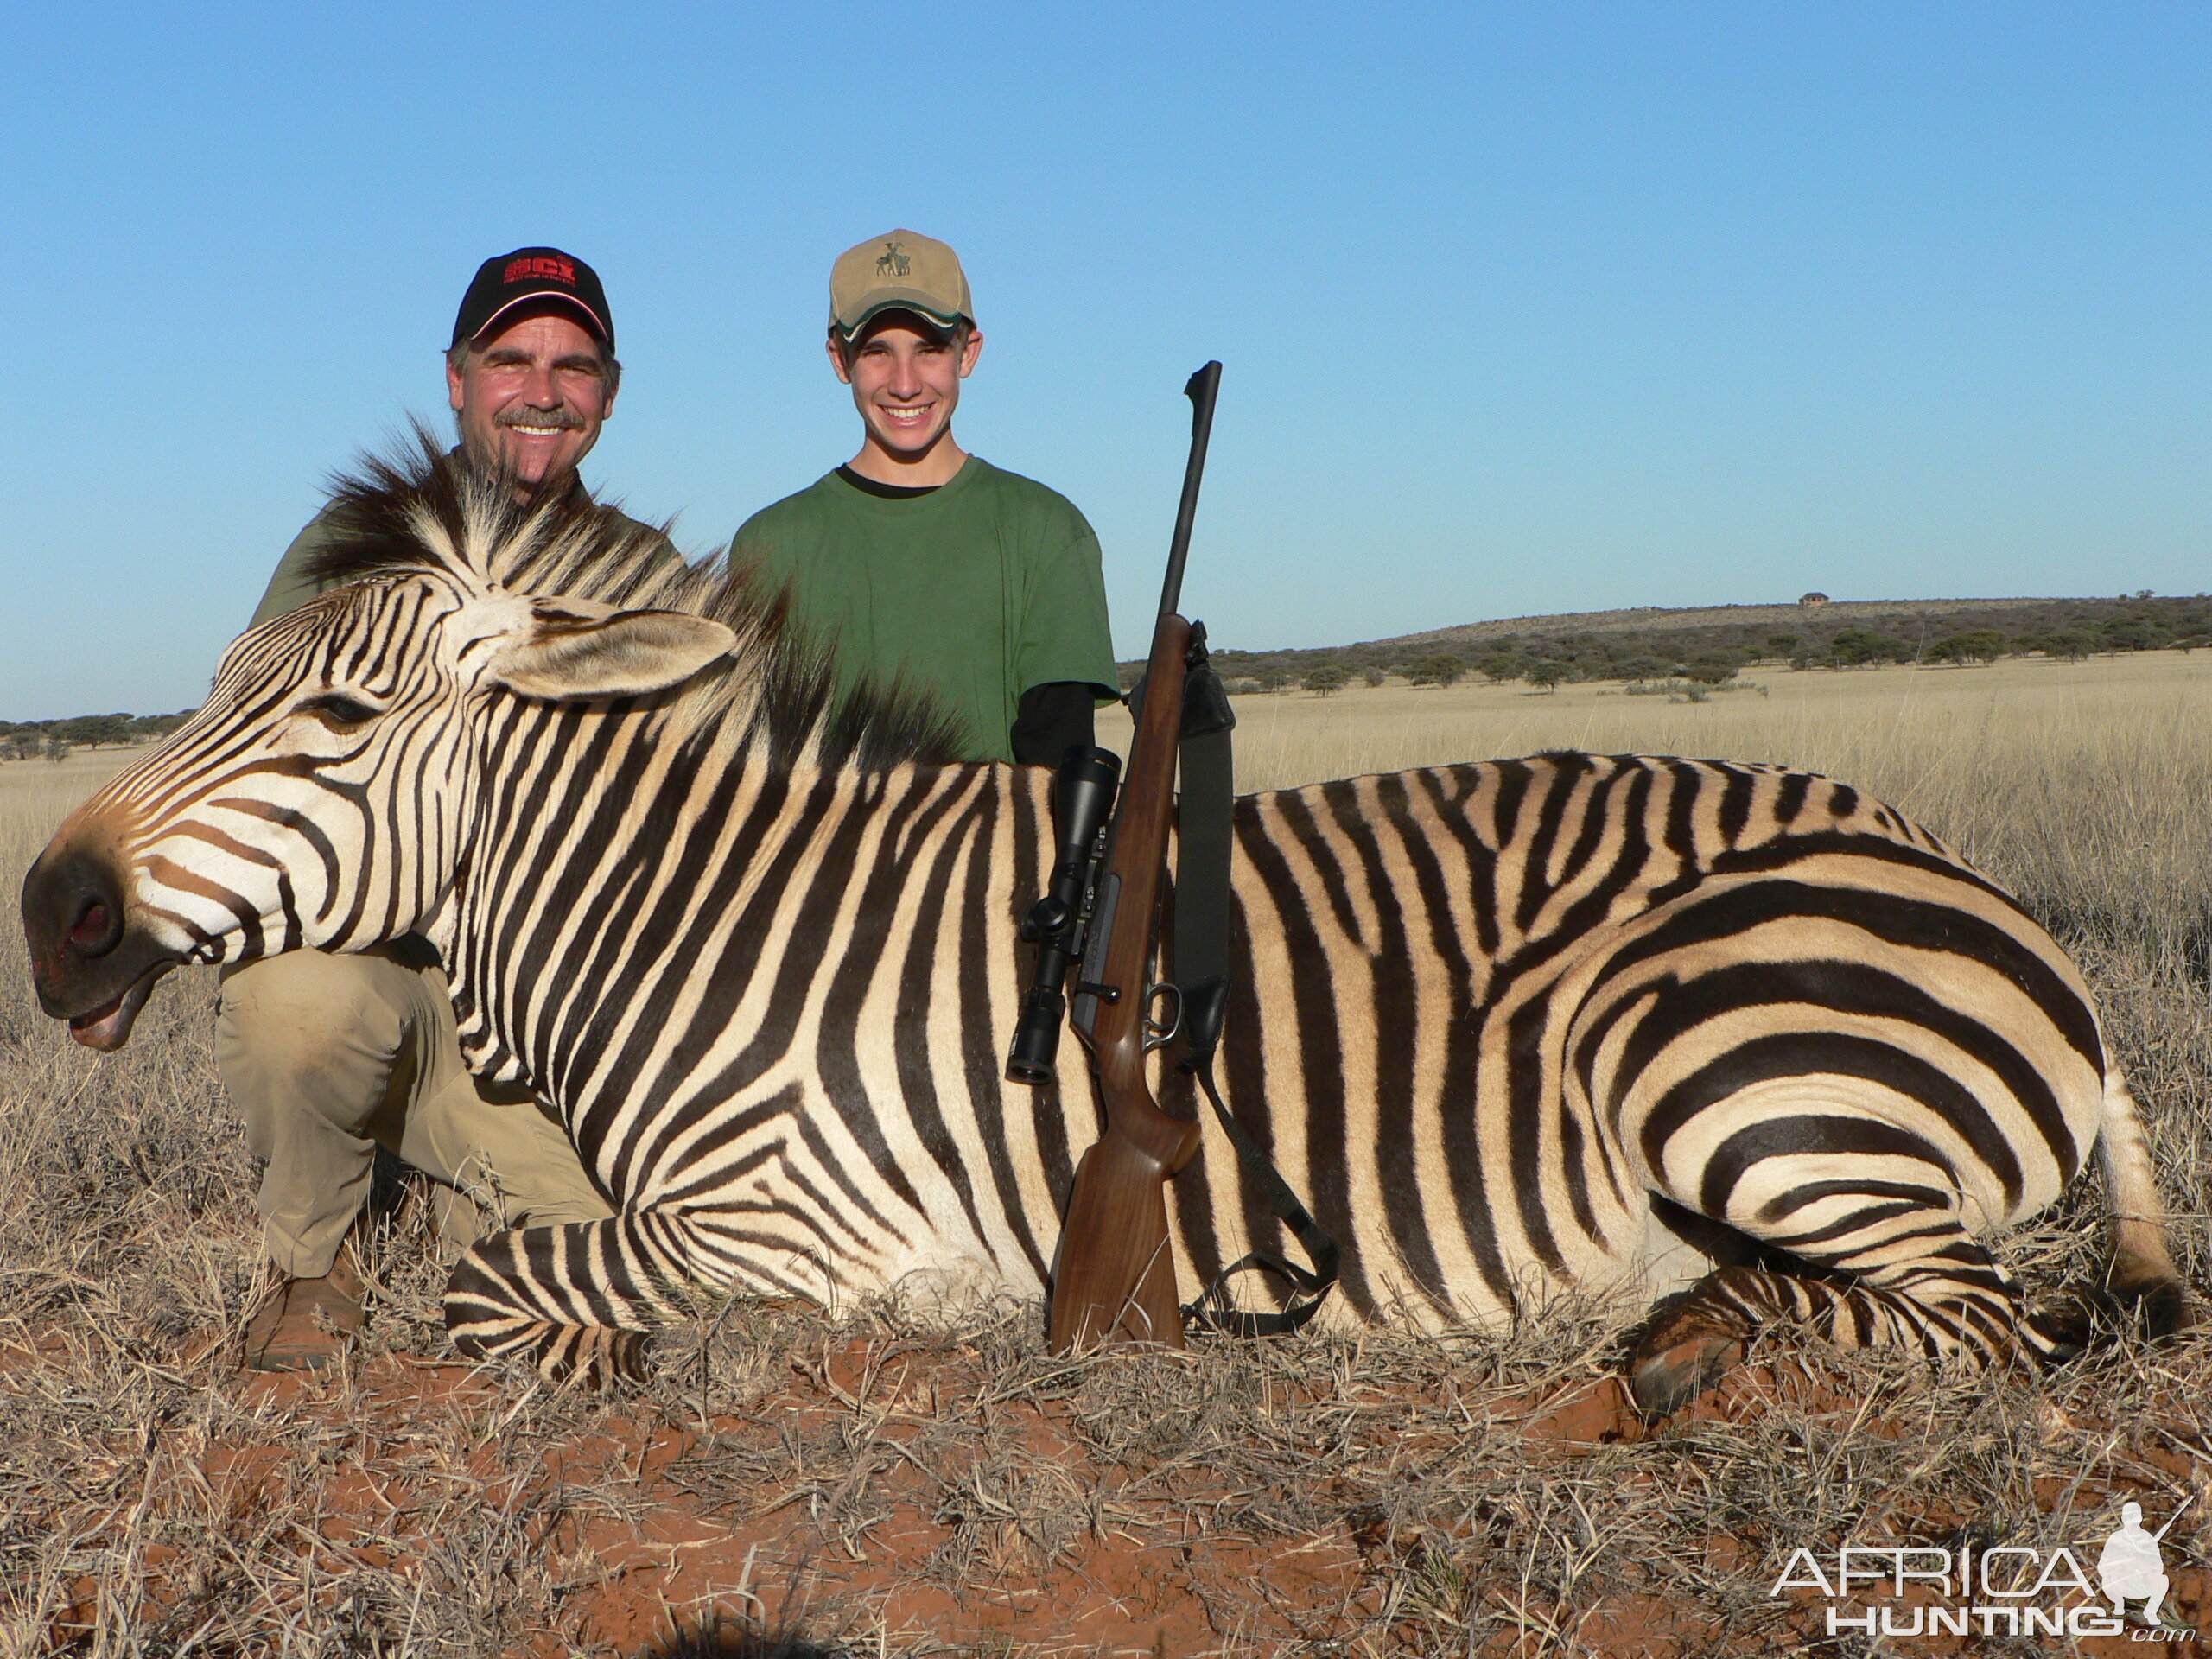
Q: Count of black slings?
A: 1